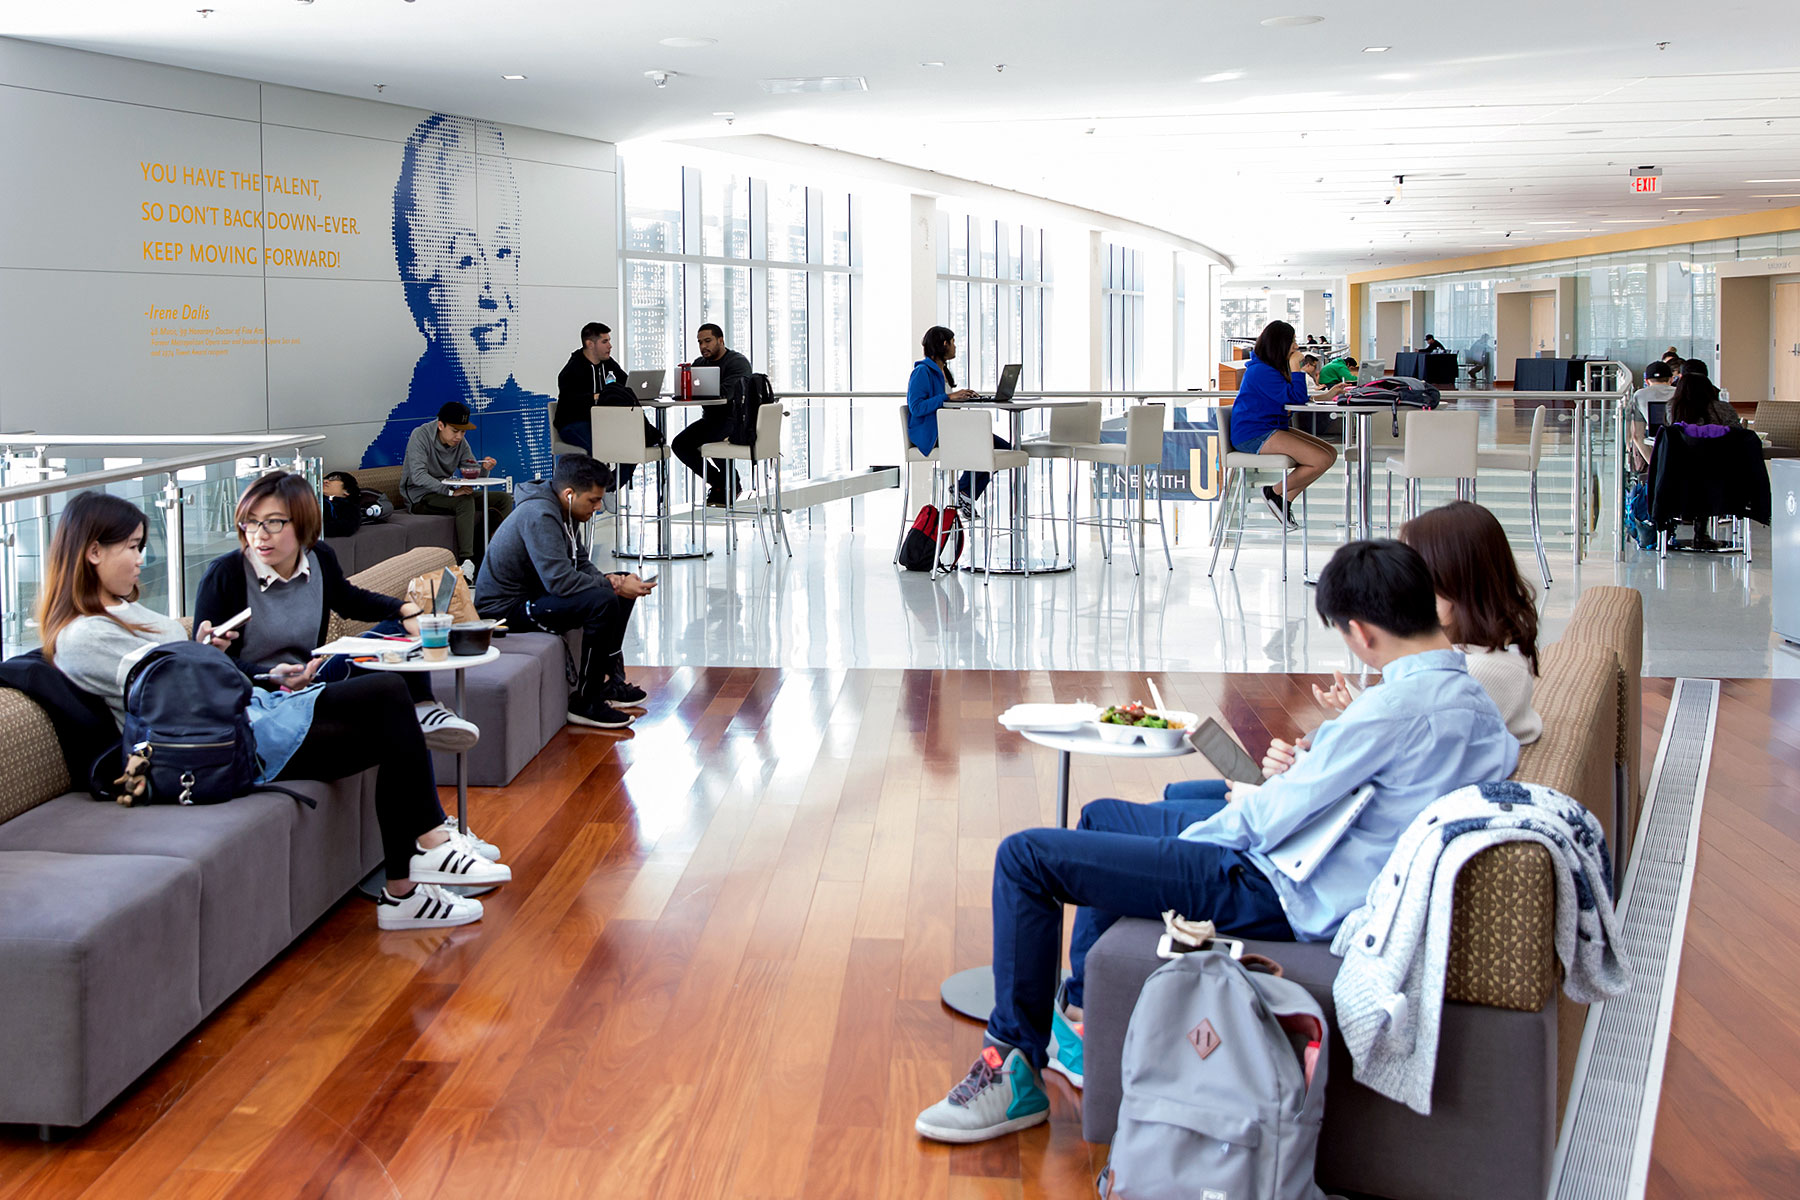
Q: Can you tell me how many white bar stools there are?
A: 11